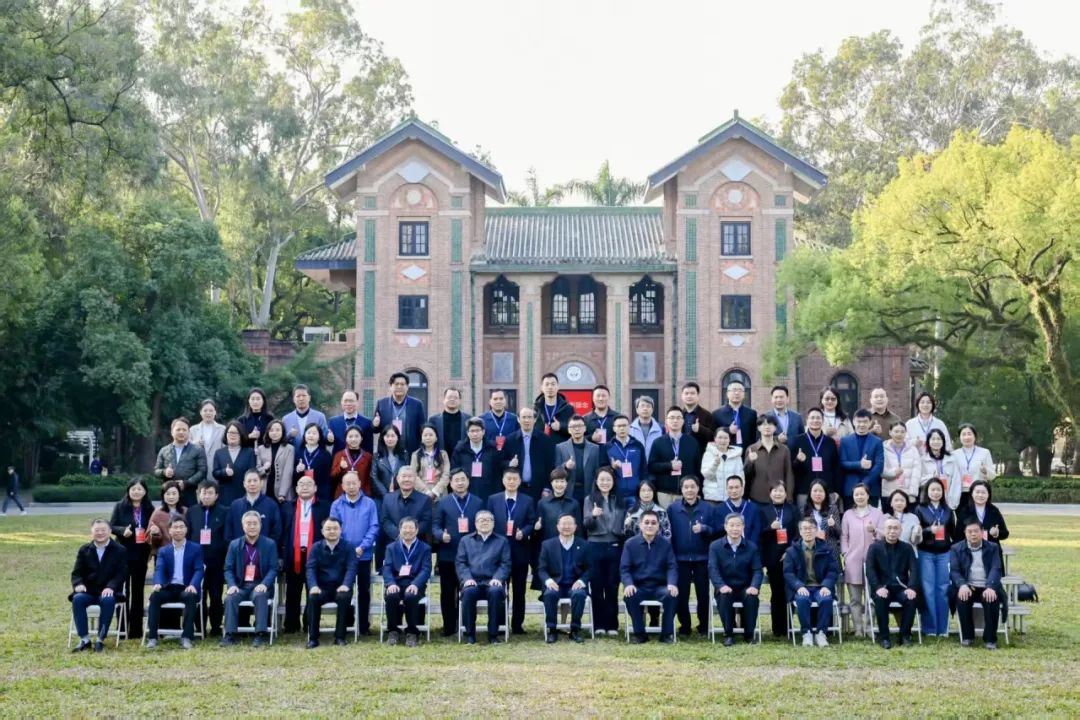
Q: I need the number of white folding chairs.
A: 12